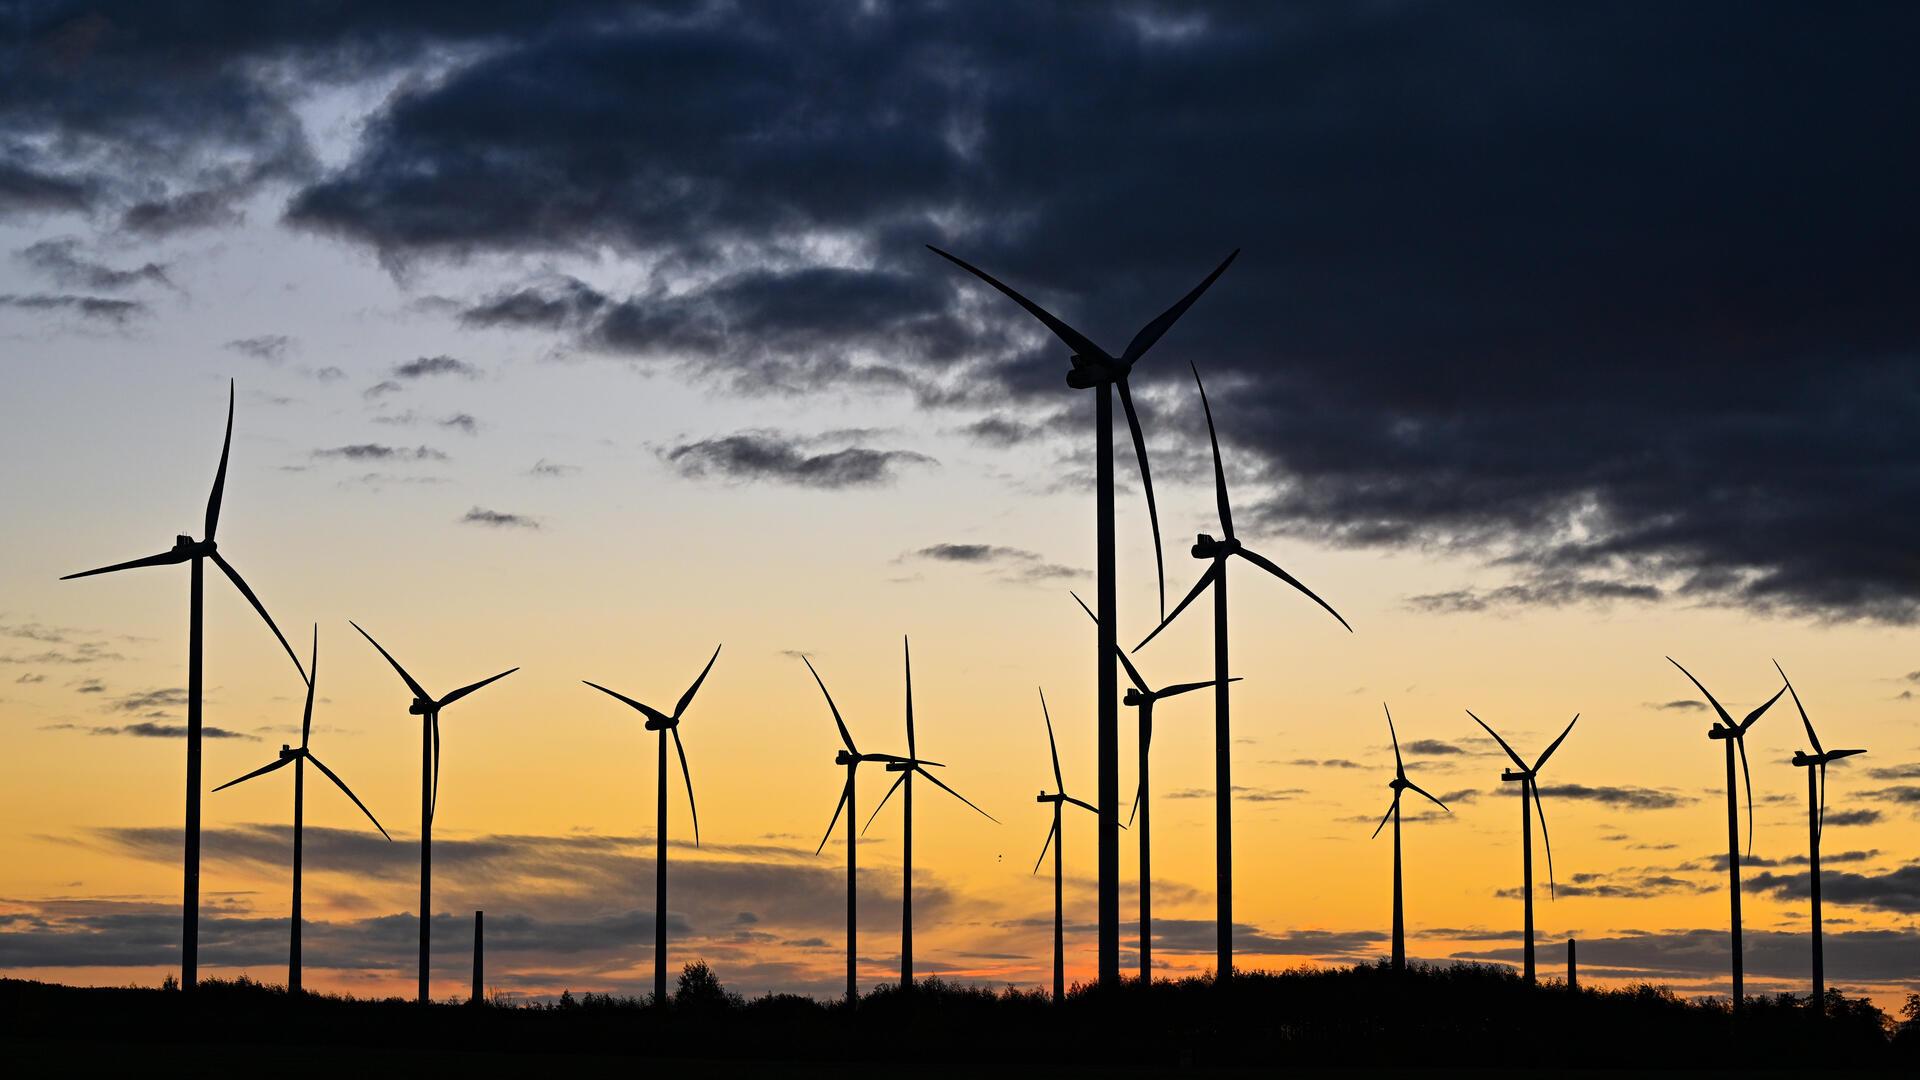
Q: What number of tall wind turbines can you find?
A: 14